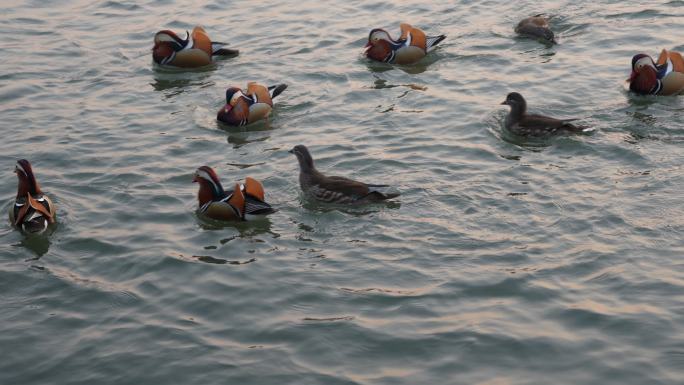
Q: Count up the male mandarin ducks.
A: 6